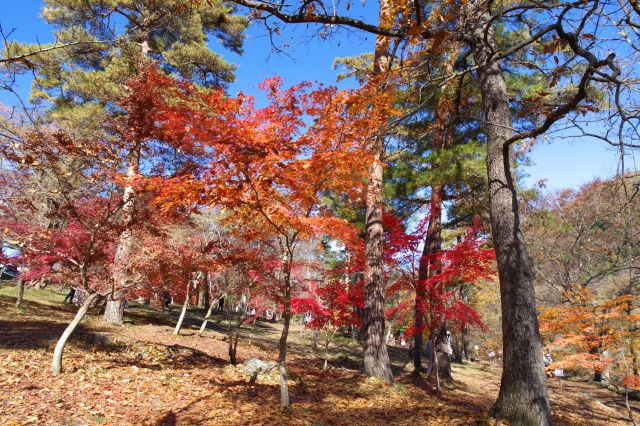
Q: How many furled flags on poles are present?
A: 0